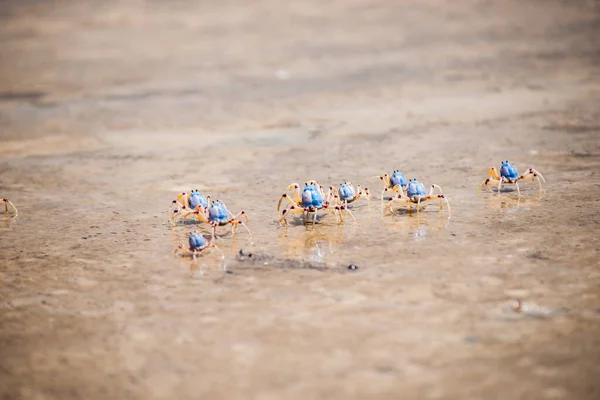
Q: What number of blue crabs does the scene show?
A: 8